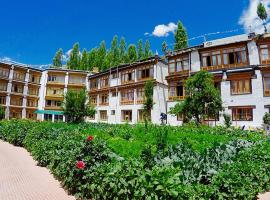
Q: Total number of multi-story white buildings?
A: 3